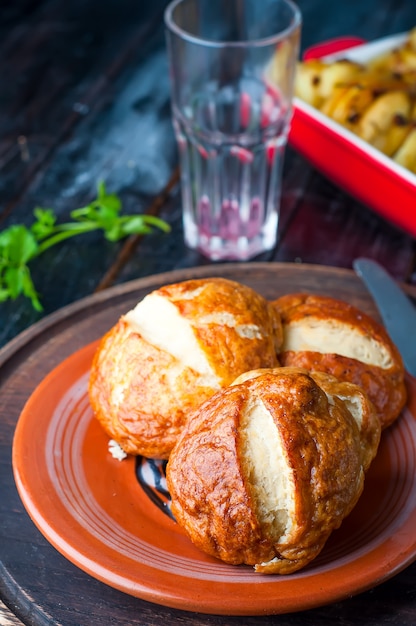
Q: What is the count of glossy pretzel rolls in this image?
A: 3